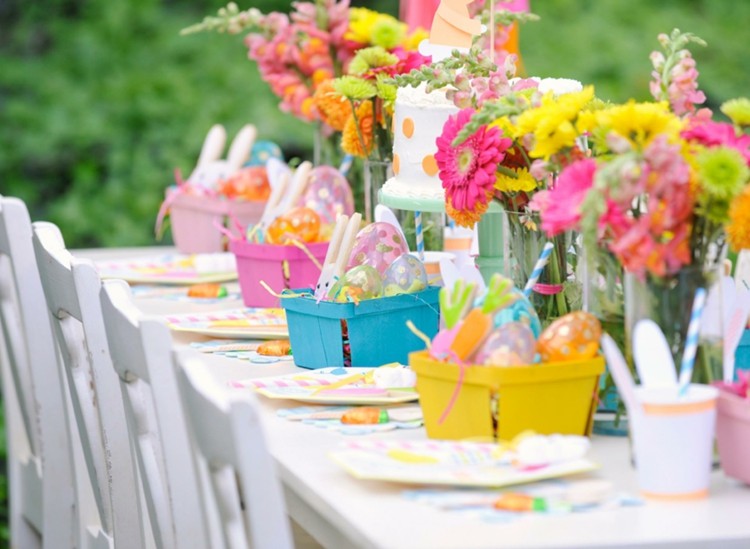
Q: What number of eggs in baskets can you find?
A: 10